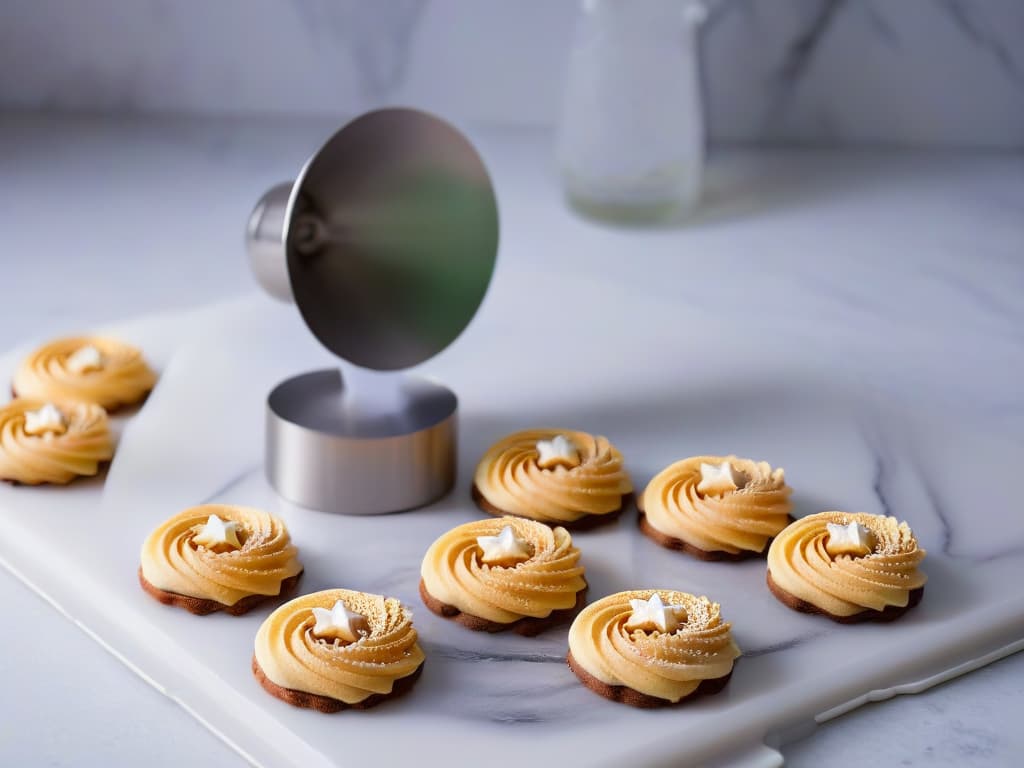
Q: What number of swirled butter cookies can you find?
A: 9